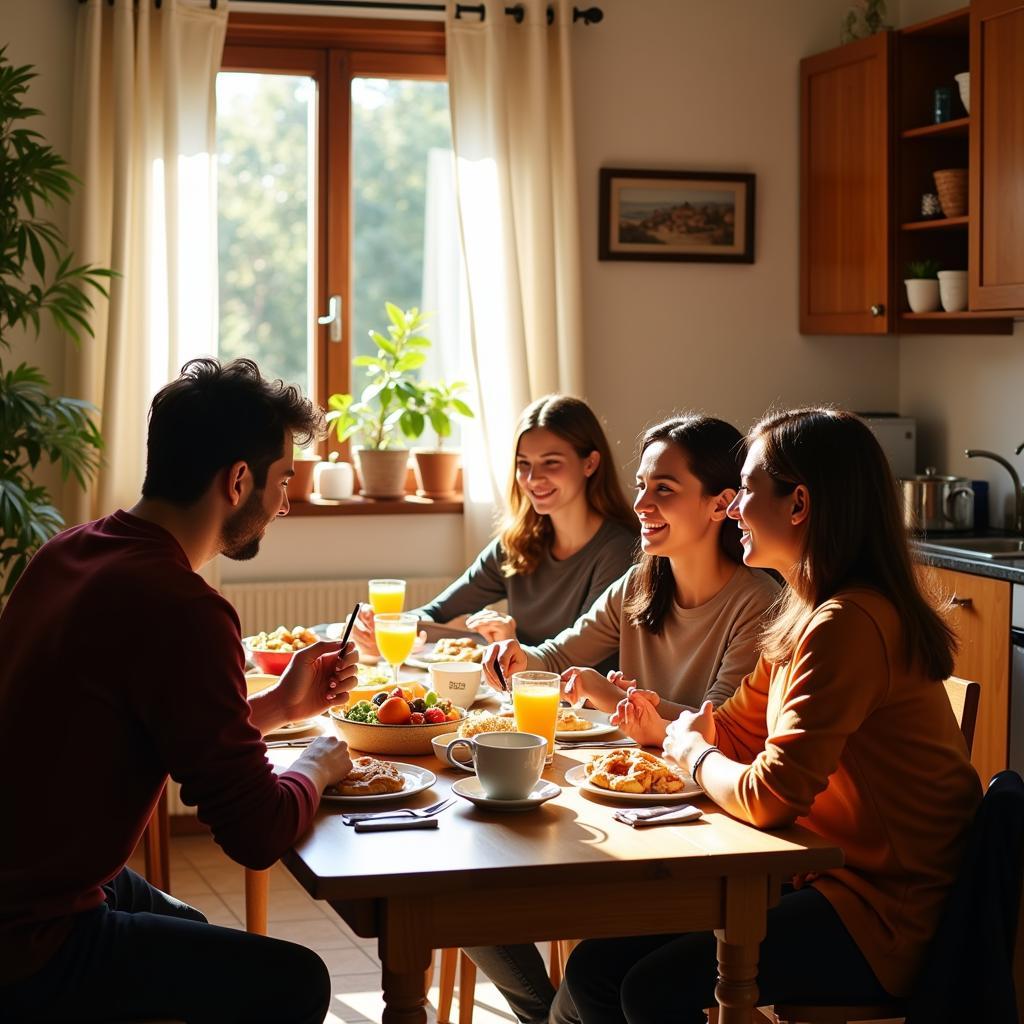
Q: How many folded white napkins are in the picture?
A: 1